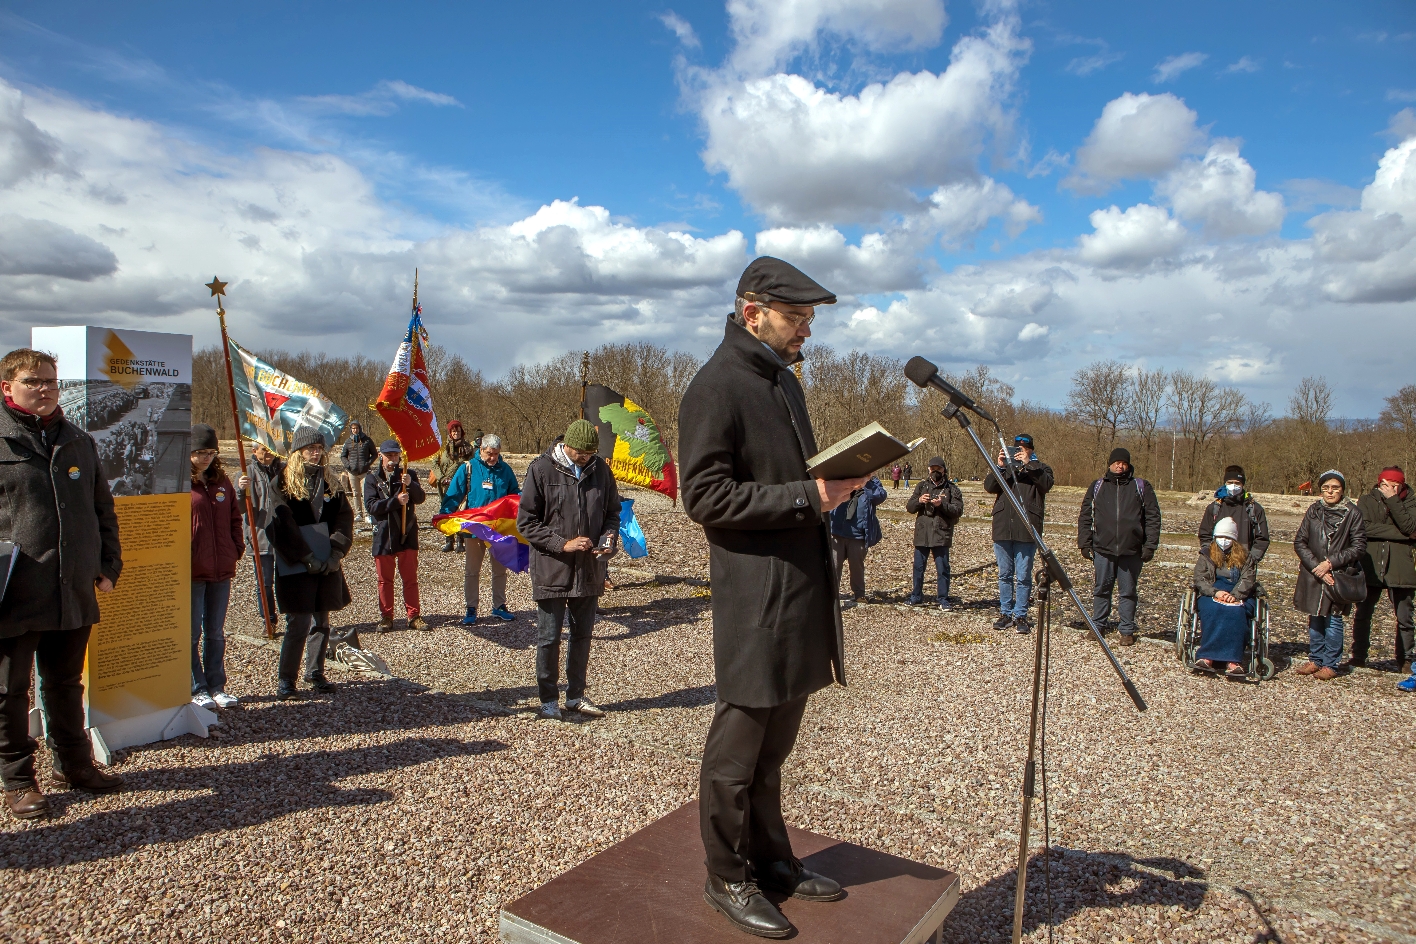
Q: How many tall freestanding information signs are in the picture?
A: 1